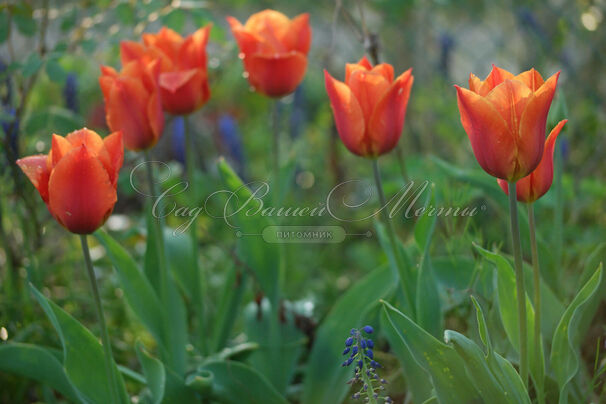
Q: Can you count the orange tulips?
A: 7